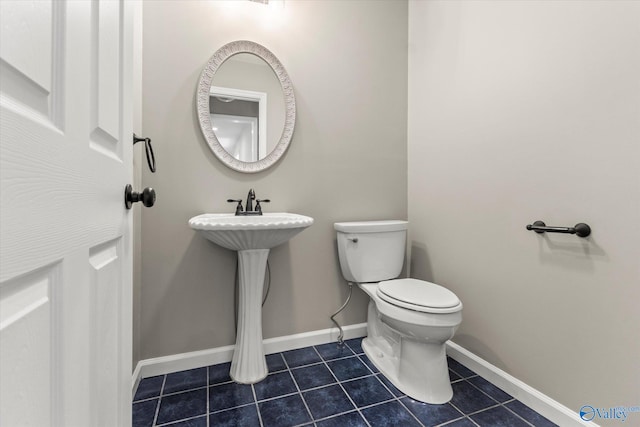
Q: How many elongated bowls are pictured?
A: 1